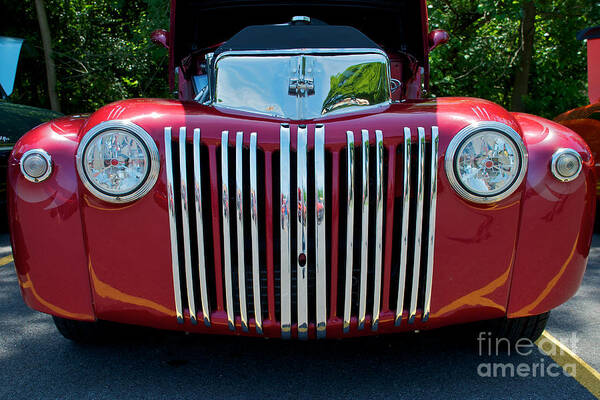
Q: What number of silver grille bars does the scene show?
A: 15